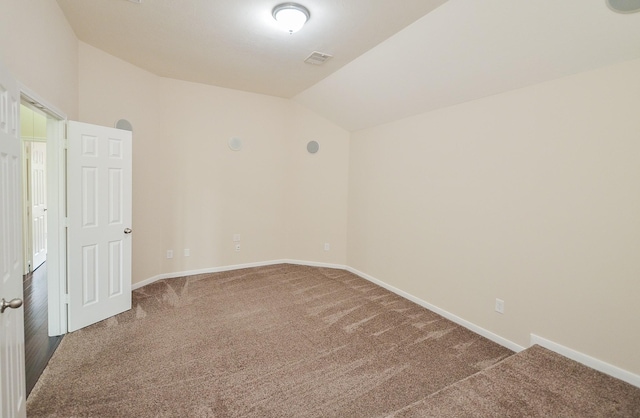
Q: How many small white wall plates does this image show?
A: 6